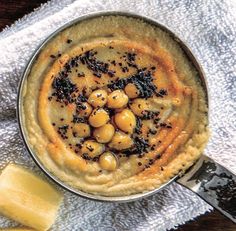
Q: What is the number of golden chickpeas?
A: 12